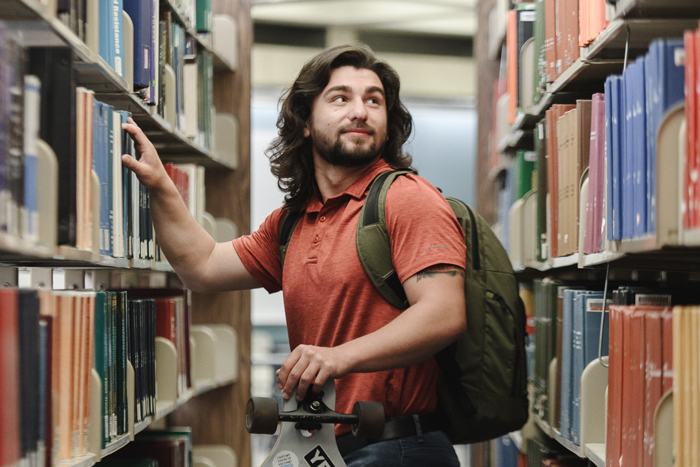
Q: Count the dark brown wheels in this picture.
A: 2